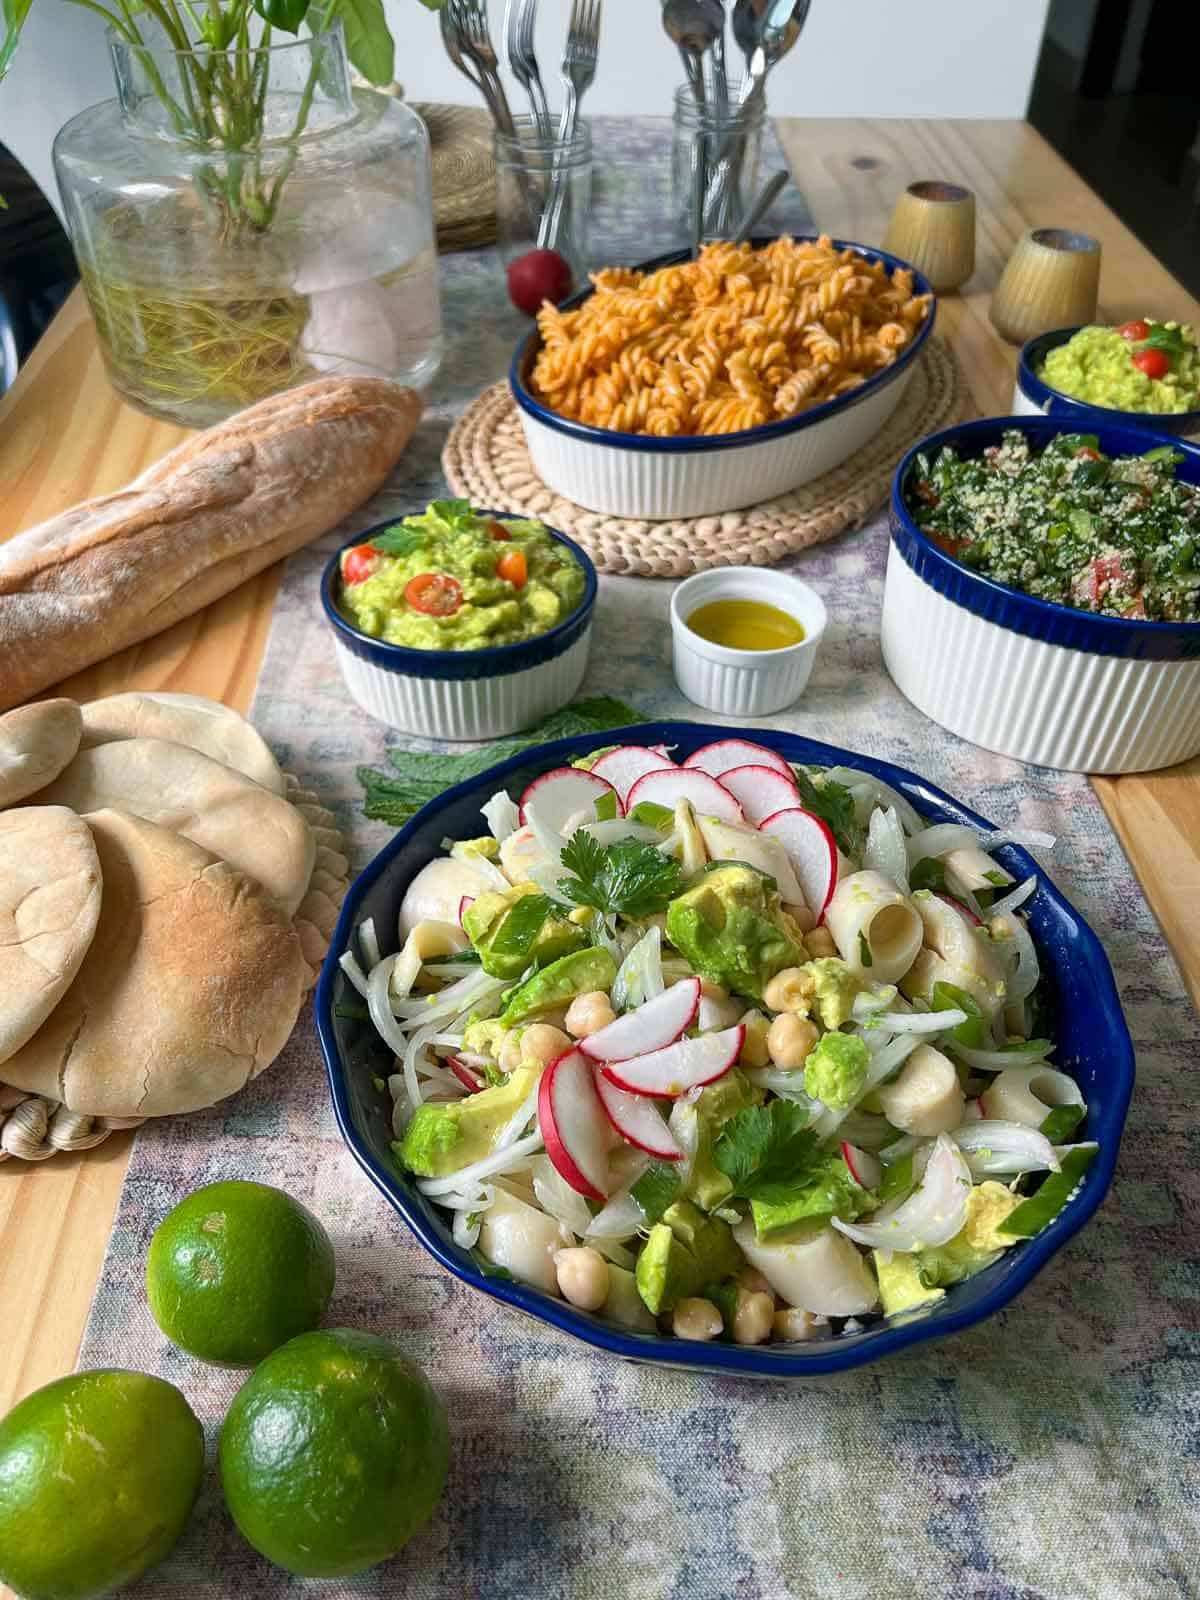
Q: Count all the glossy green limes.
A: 3